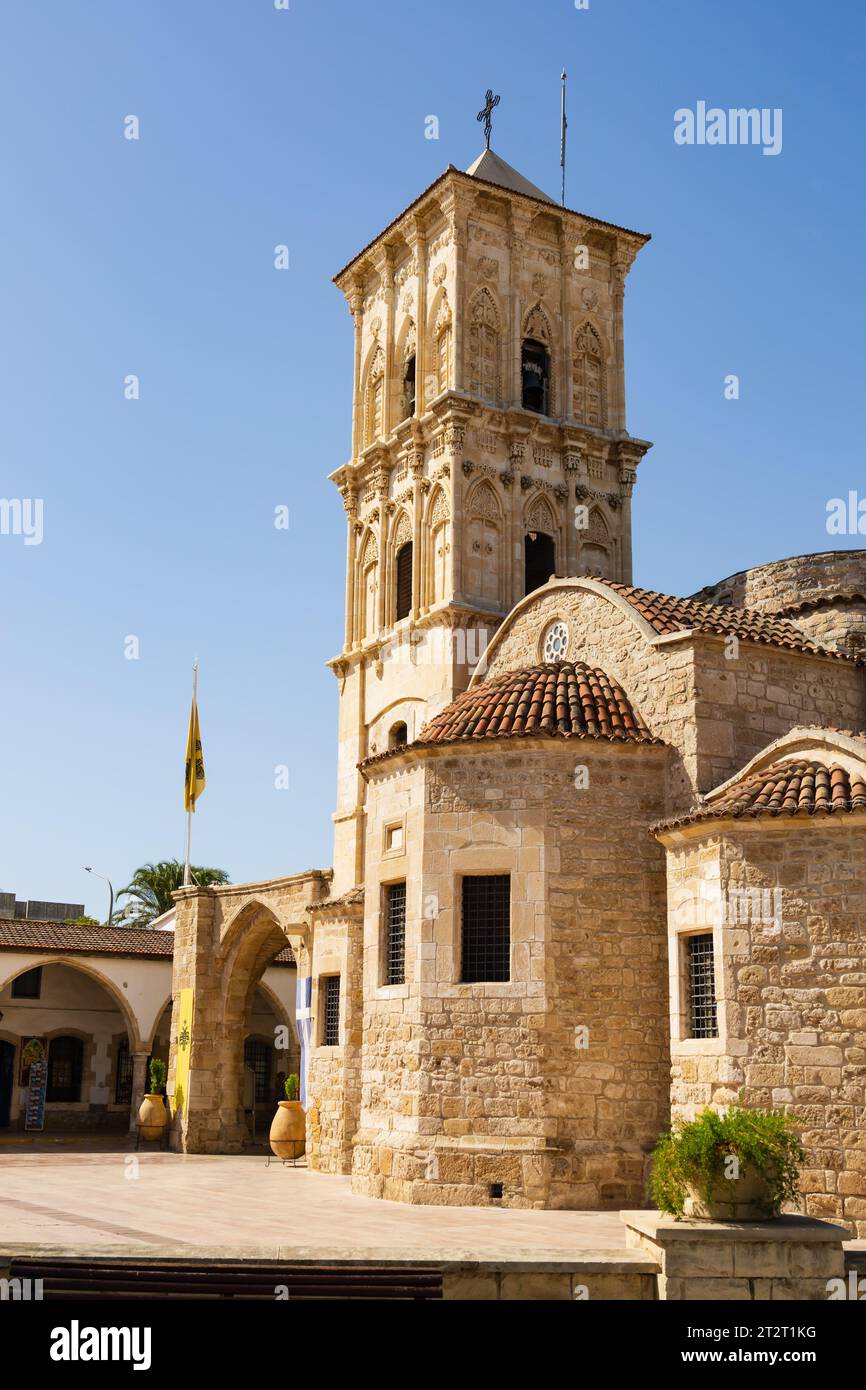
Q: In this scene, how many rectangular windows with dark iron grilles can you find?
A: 4